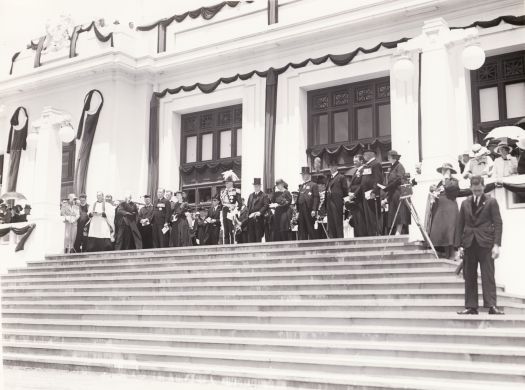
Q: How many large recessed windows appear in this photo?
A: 3